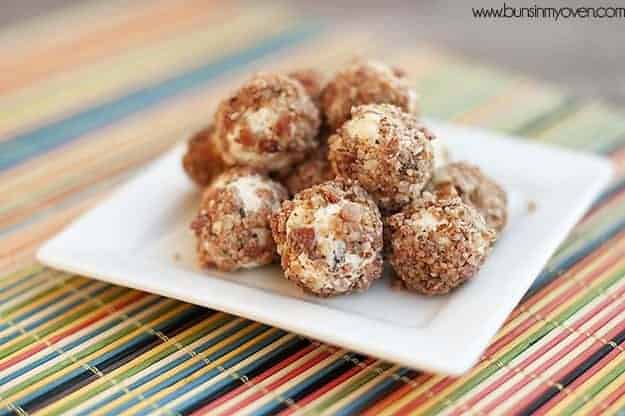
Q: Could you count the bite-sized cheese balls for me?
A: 10